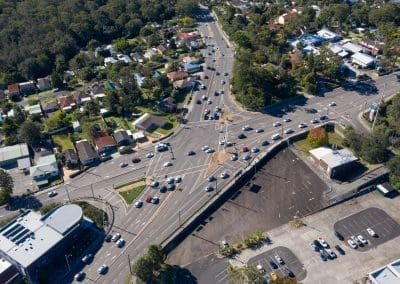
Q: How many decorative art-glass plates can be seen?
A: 0